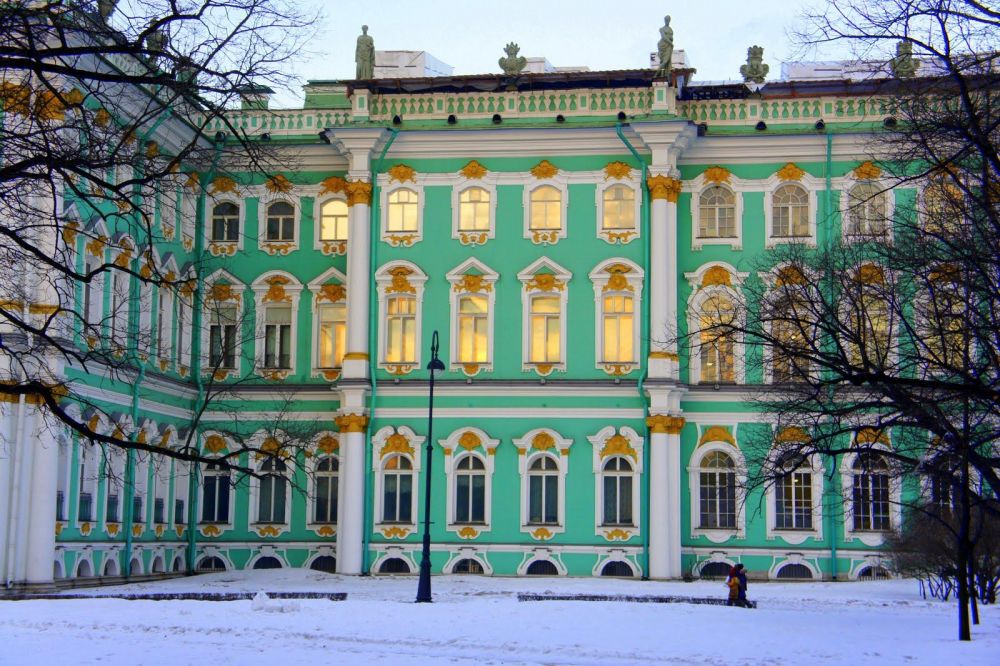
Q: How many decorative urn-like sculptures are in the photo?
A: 3